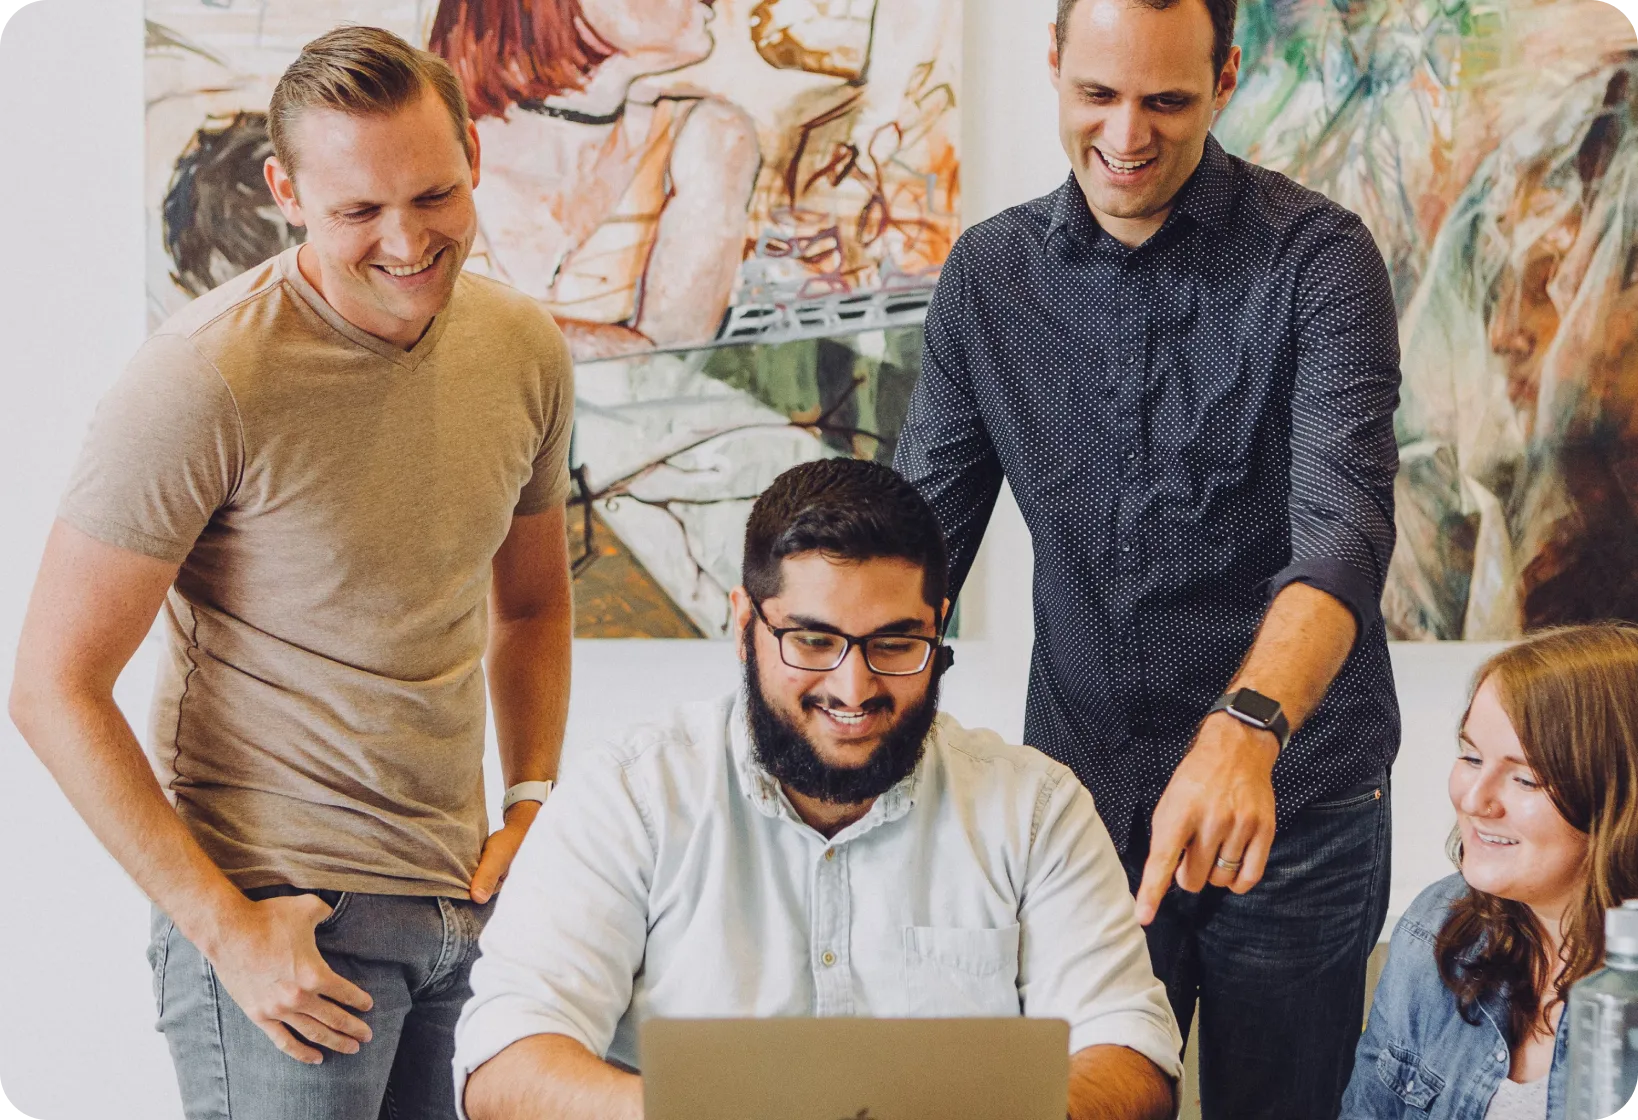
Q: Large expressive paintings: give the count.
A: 2